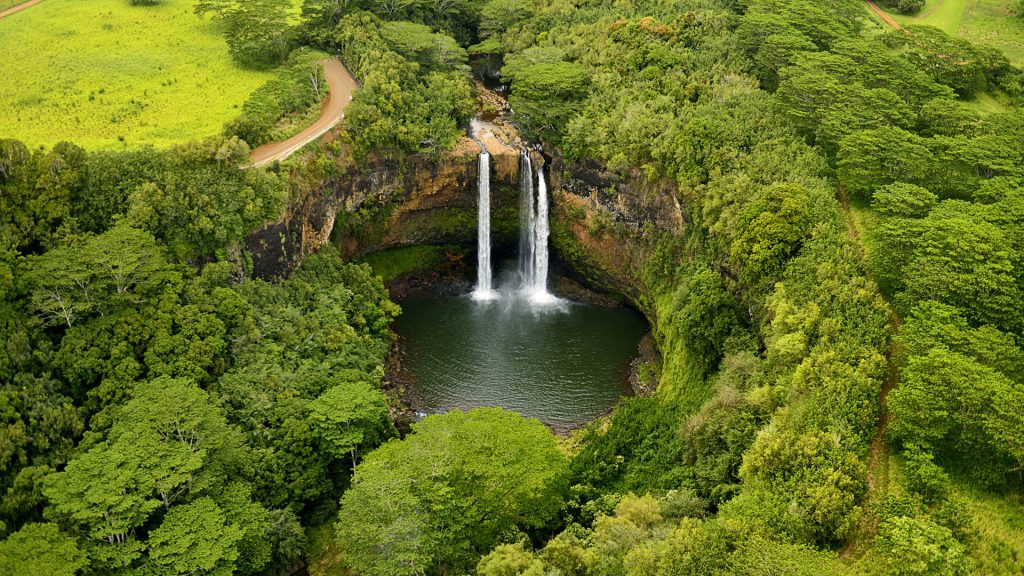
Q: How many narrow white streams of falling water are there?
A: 3